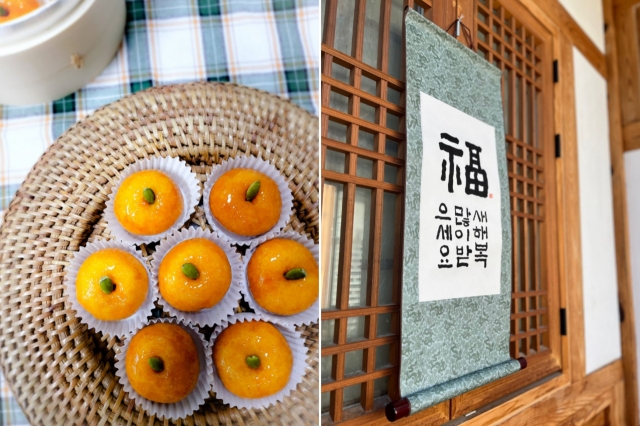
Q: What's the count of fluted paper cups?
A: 7